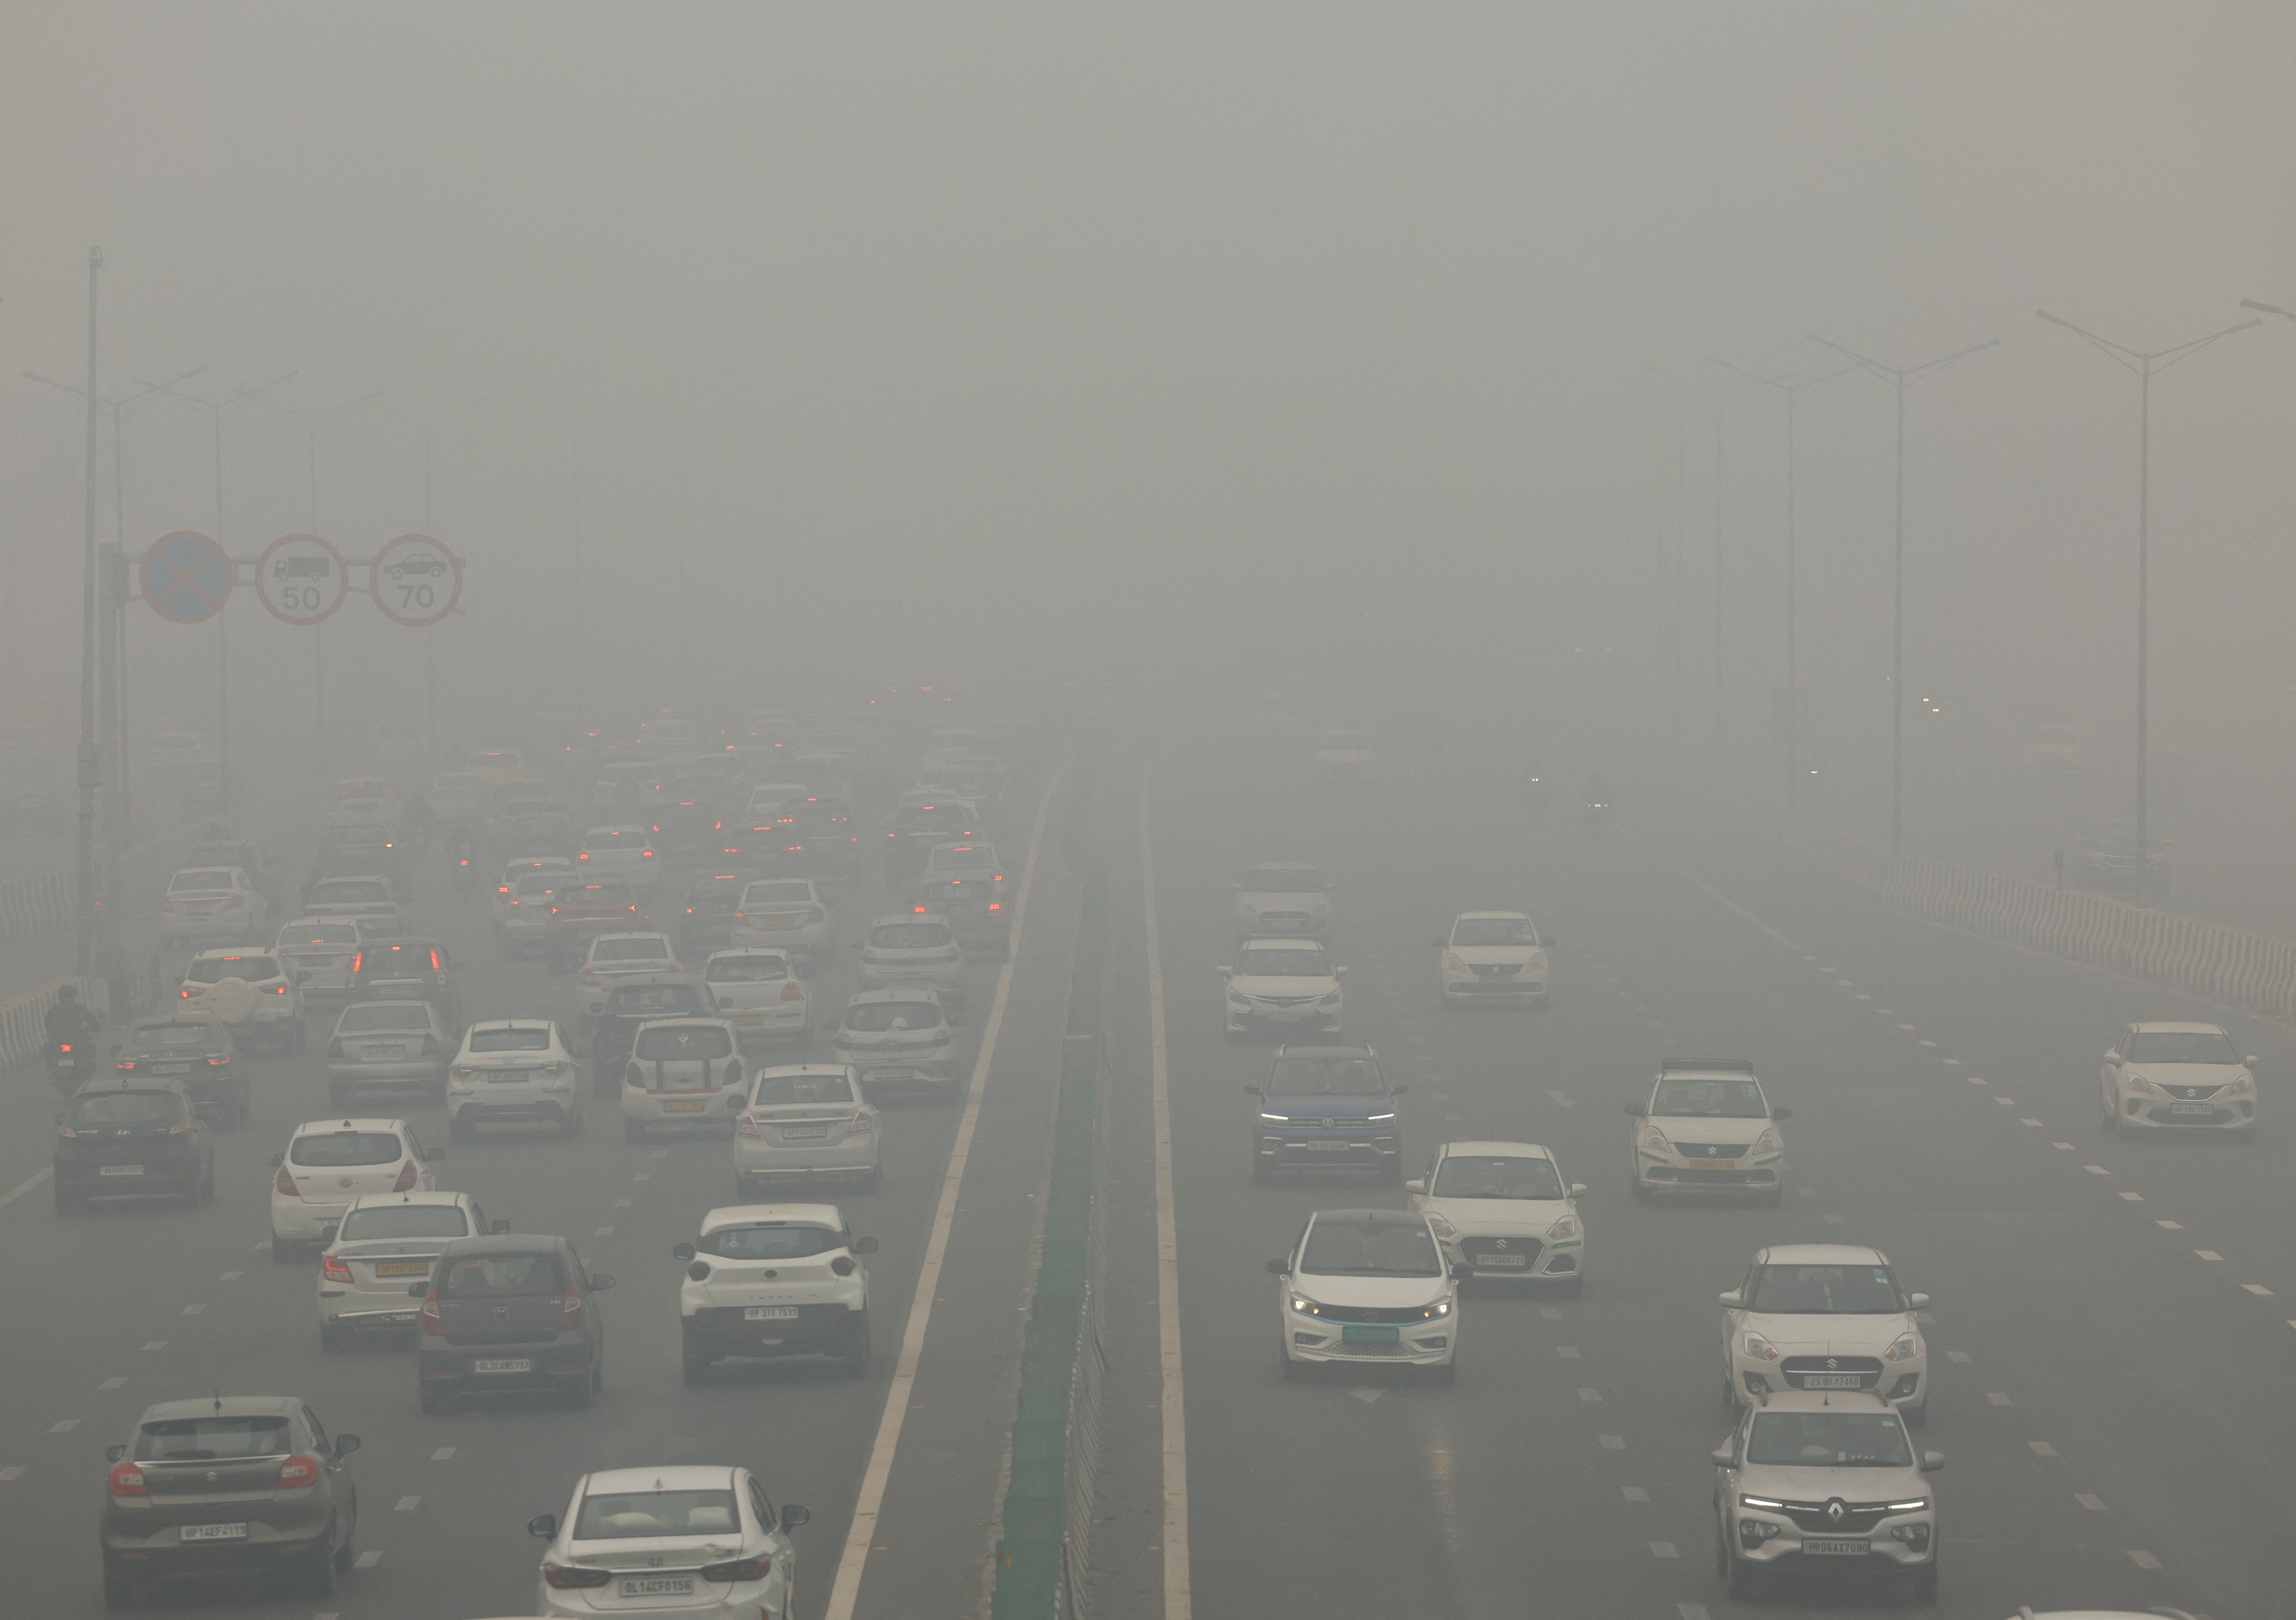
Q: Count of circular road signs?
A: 3